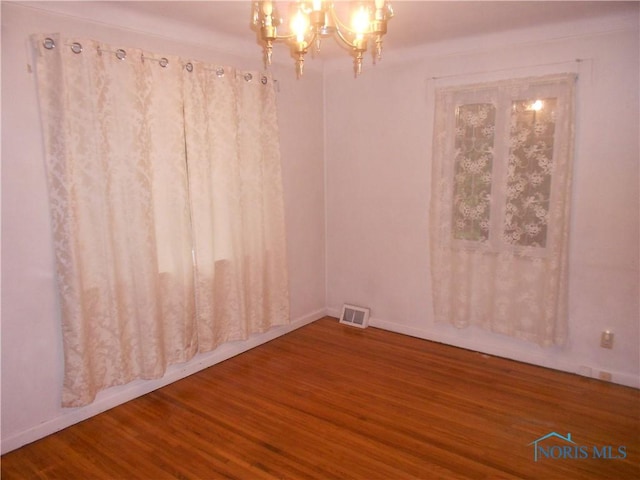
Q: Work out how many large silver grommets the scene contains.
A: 8